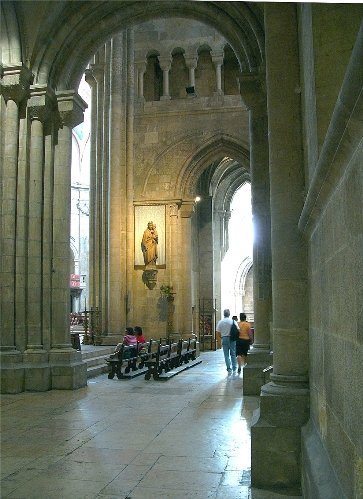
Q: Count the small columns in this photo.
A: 4